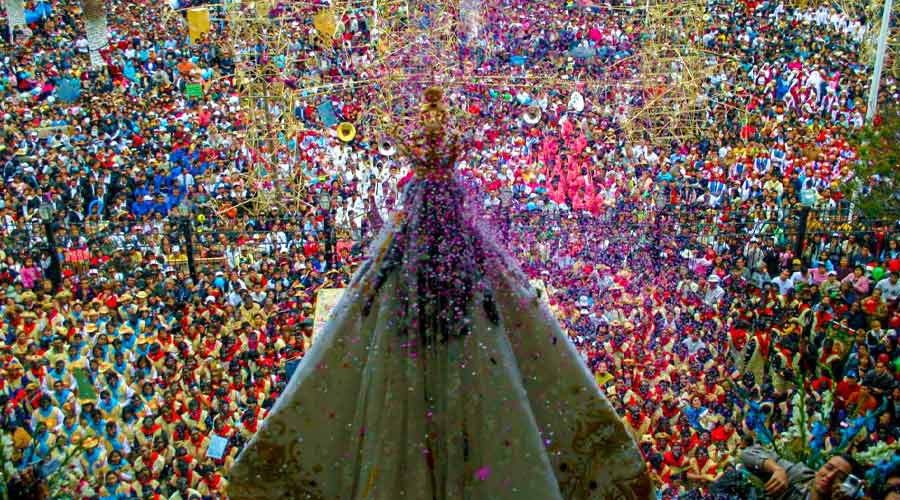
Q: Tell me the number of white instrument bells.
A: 3